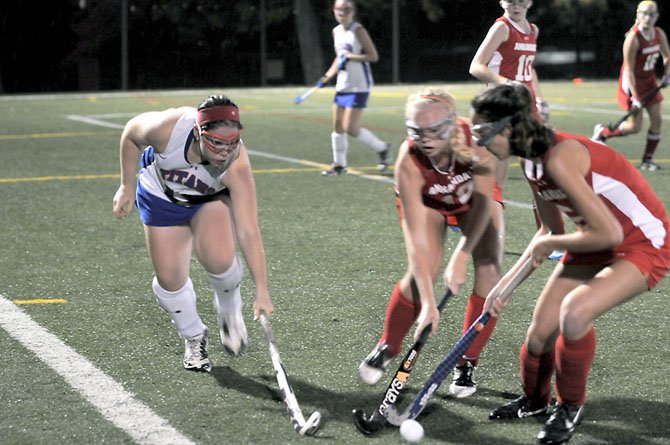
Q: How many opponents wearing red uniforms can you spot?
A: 4